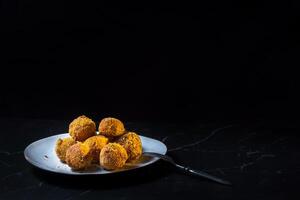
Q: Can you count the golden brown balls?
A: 7